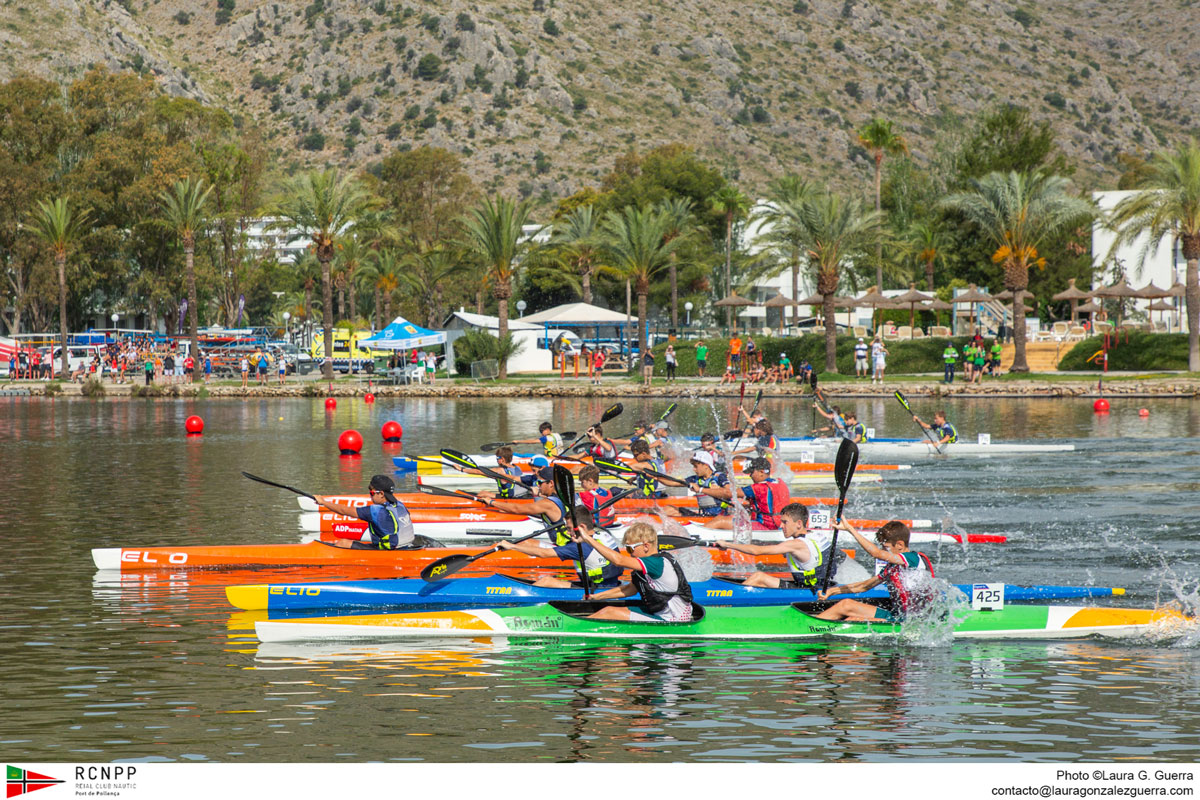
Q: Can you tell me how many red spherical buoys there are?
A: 7